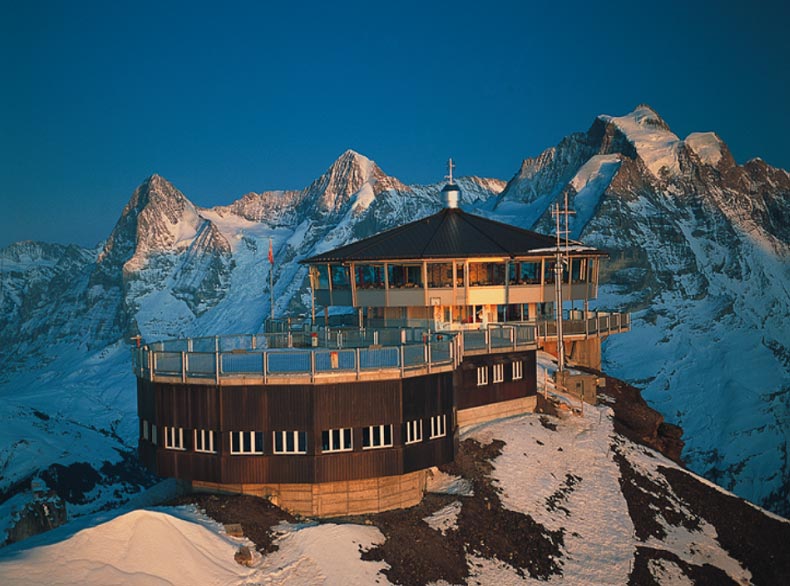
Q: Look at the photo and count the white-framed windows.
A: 11